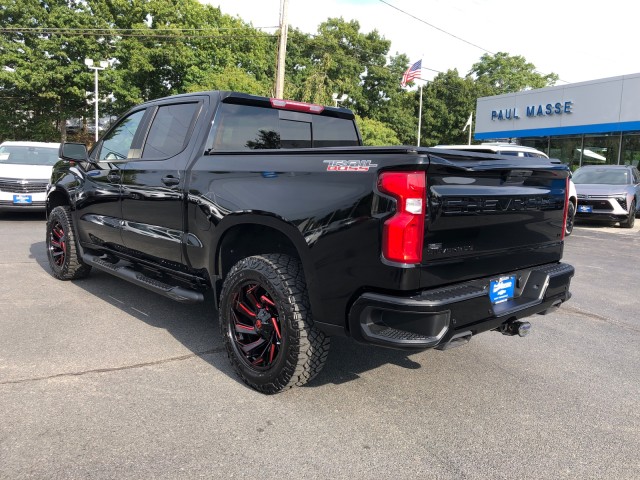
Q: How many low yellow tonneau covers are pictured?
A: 0